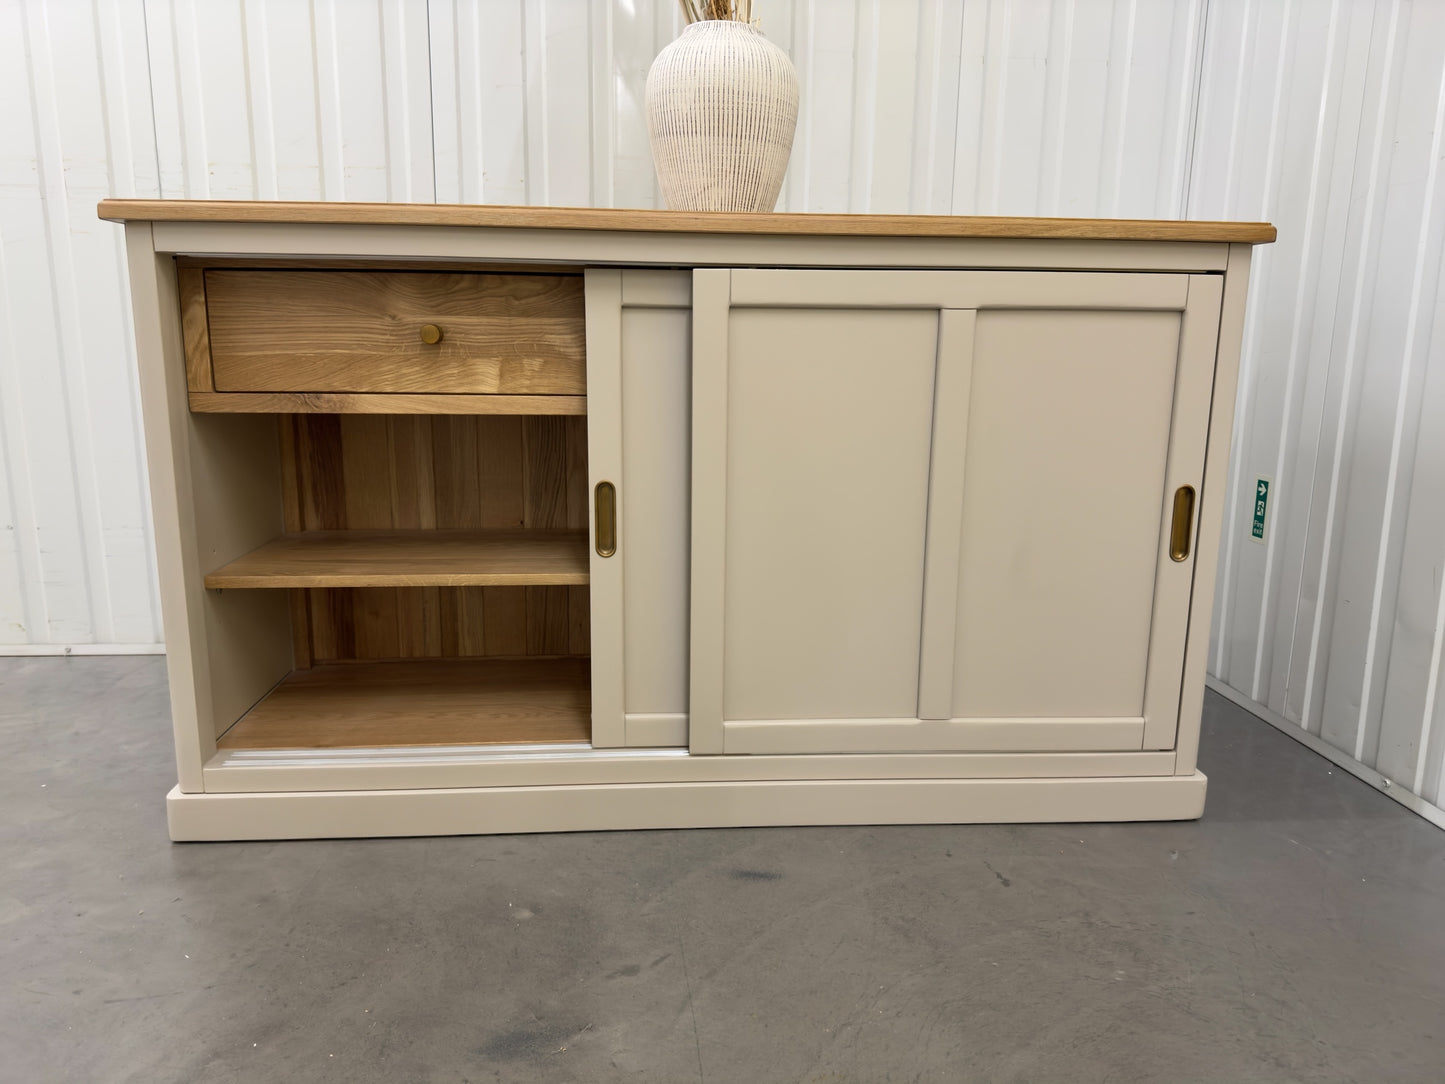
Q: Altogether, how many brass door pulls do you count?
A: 2